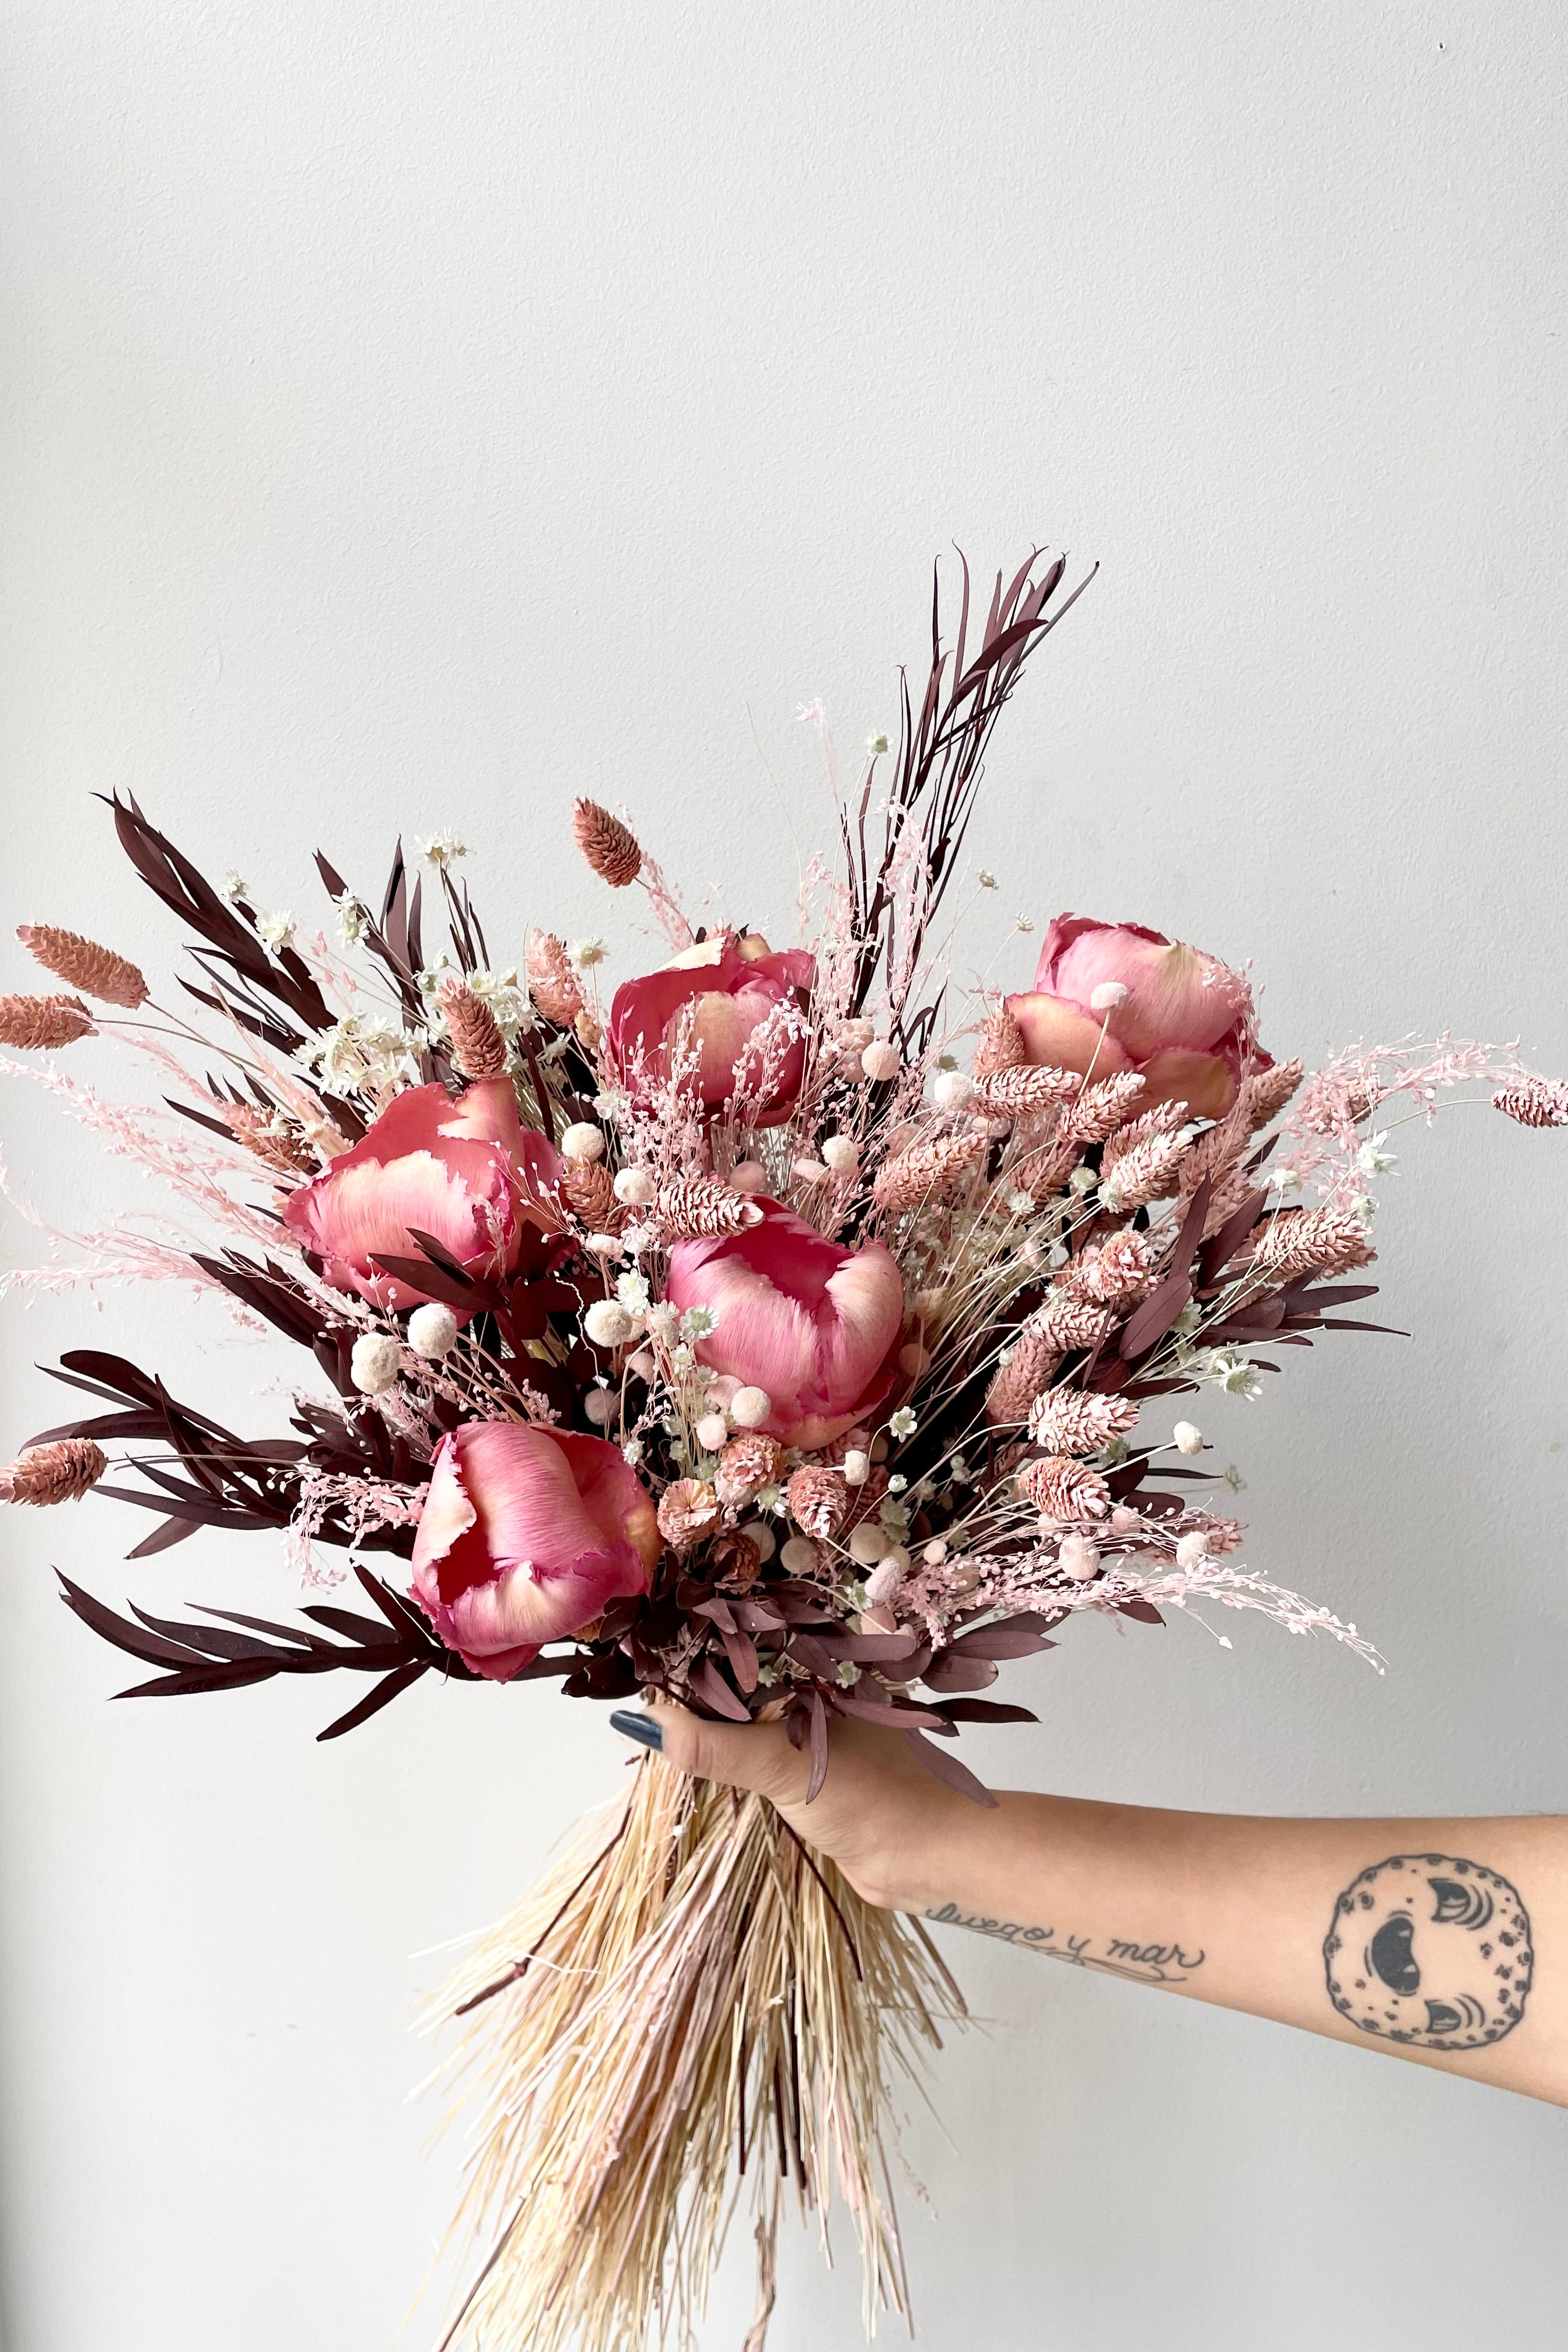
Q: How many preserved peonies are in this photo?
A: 5